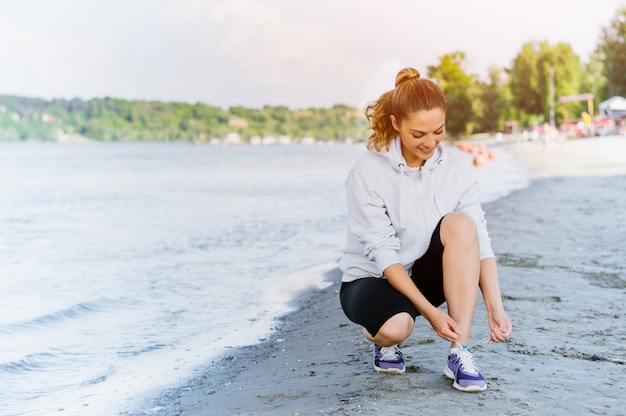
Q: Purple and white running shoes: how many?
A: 2